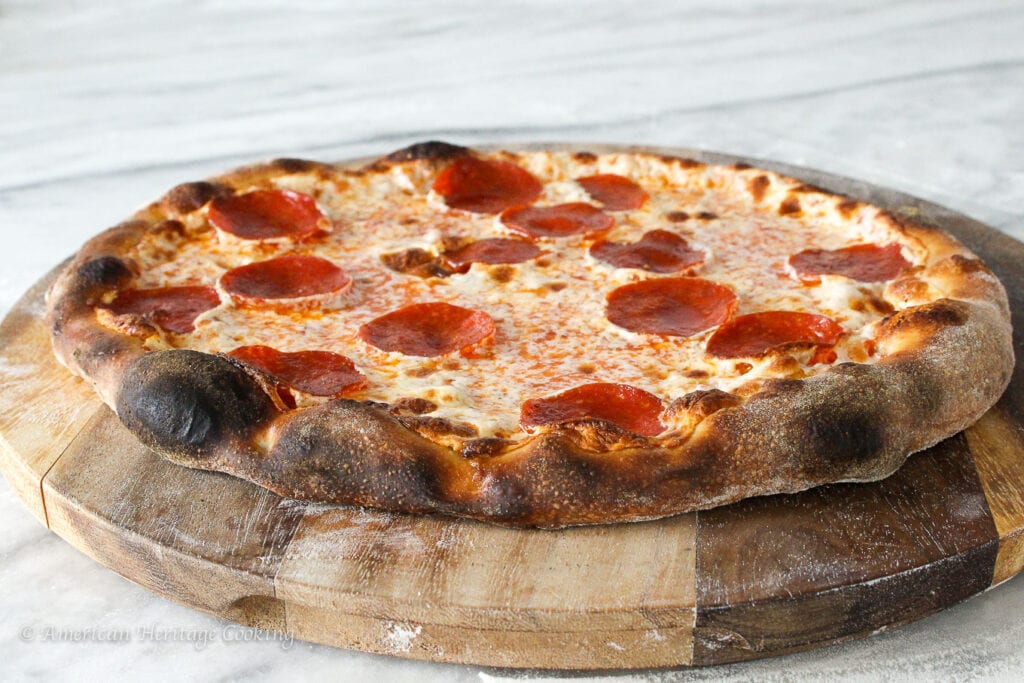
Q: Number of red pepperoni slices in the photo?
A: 14